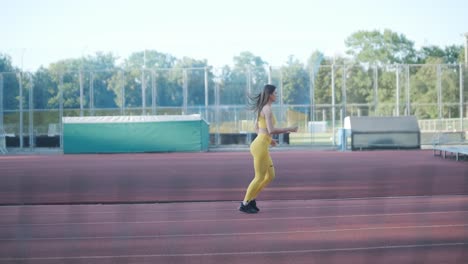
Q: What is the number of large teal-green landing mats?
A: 1